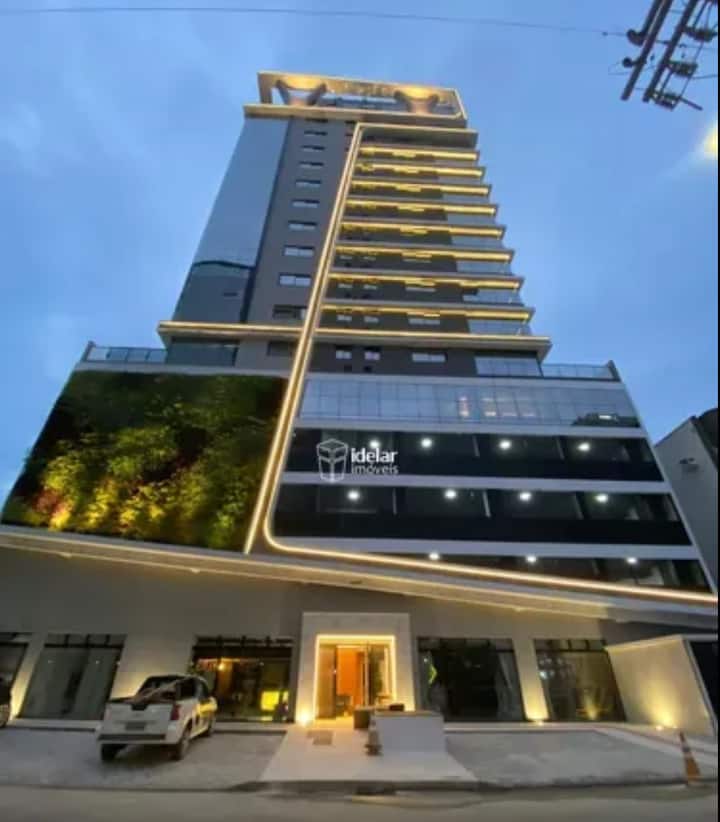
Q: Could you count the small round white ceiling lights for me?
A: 11